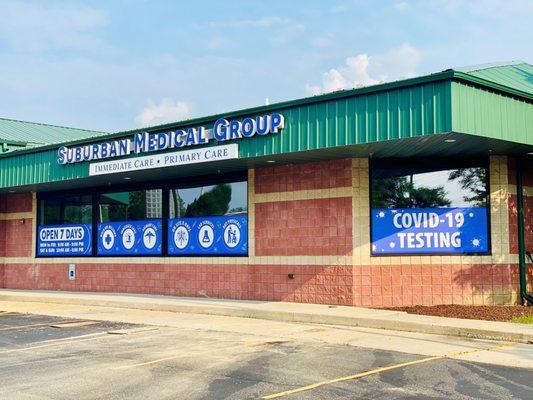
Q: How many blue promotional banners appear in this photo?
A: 4